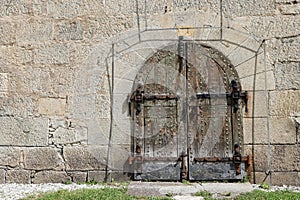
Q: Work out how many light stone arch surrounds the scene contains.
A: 1